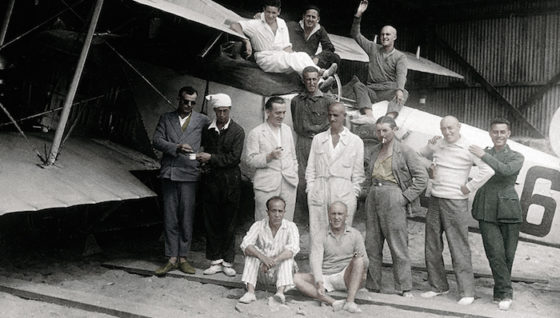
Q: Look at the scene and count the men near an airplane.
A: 13